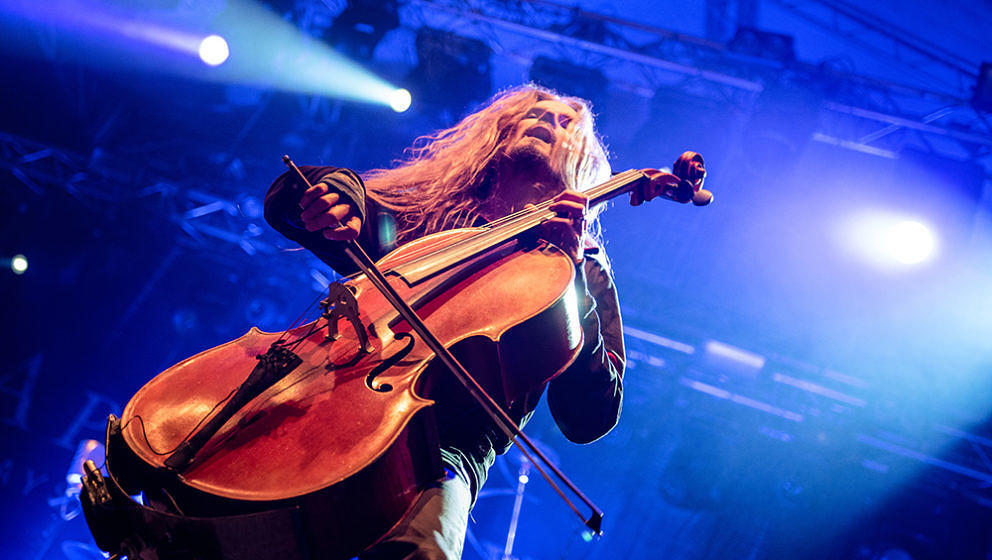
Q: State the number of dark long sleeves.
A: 2